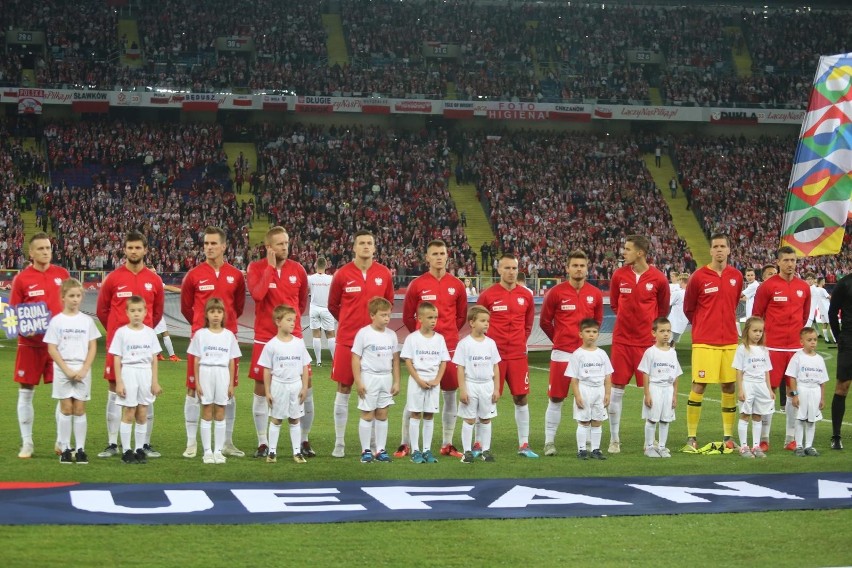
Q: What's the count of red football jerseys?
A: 11